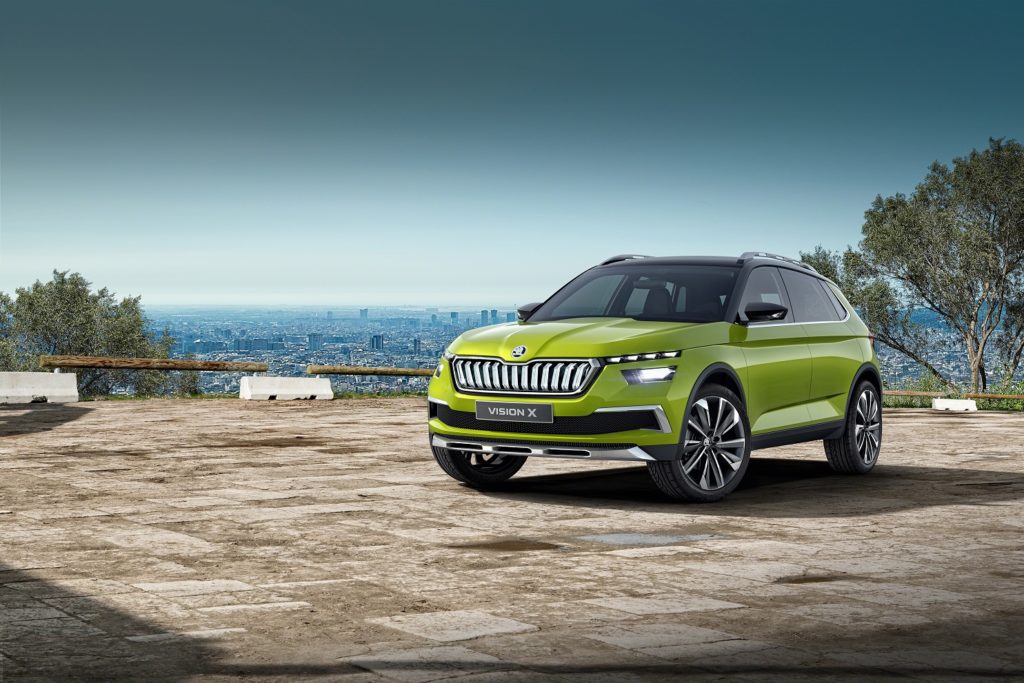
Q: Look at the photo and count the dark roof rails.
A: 2